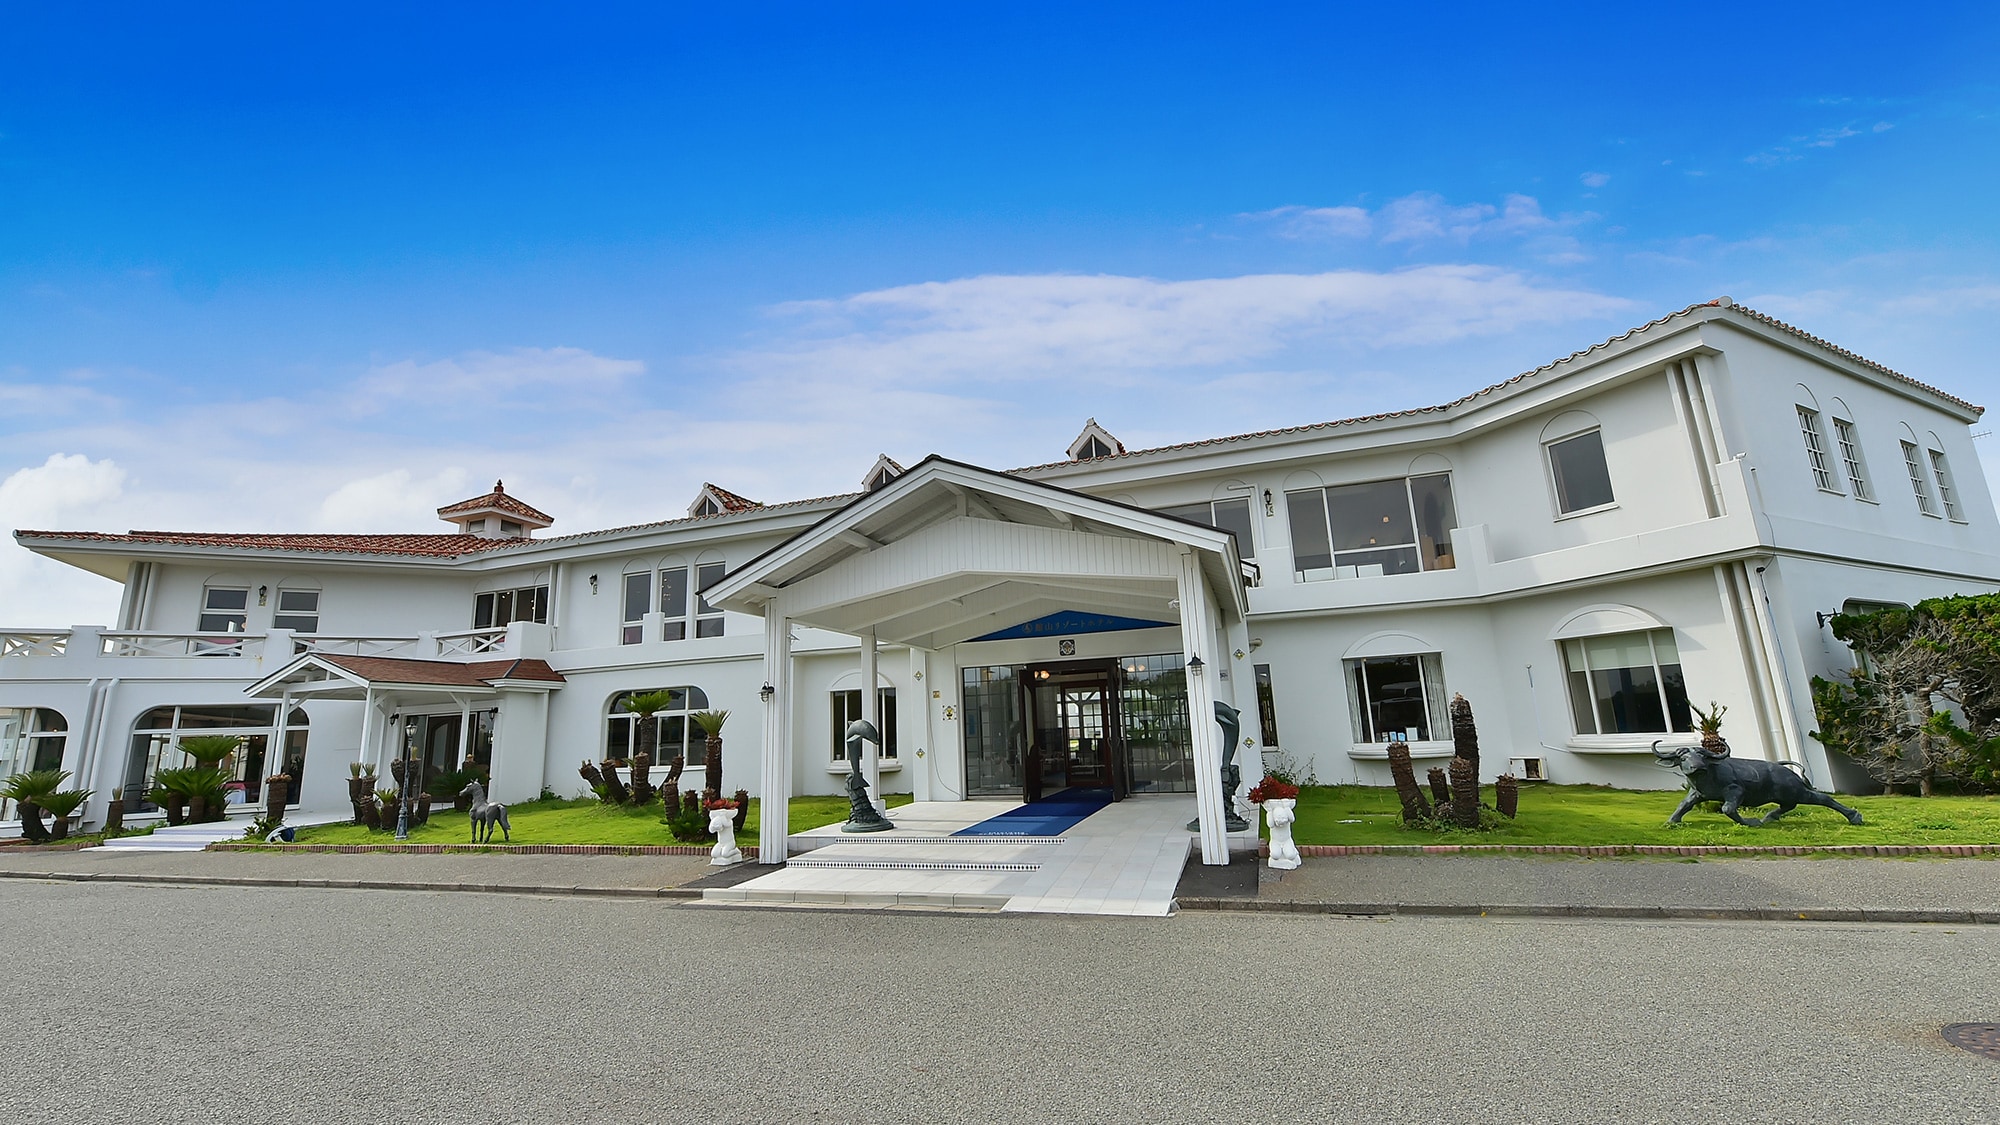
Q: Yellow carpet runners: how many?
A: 0